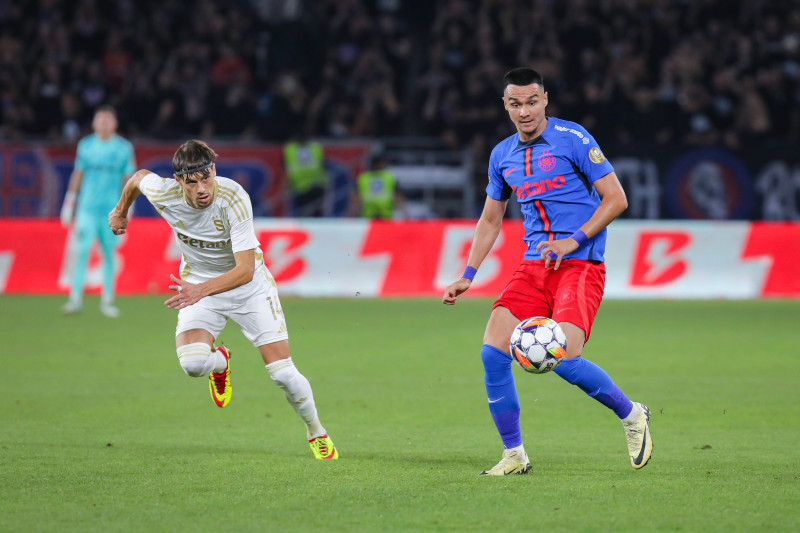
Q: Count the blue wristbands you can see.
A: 2